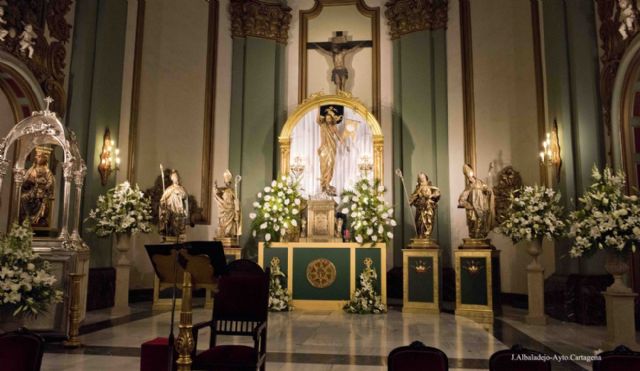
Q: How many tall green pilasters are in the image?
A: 4